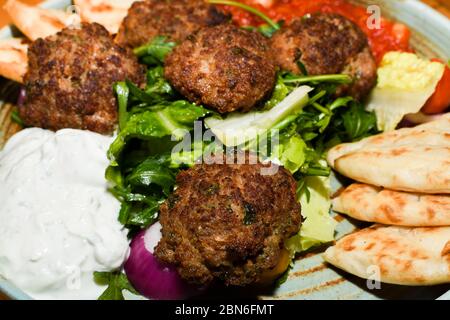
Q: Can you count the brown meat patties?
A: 5